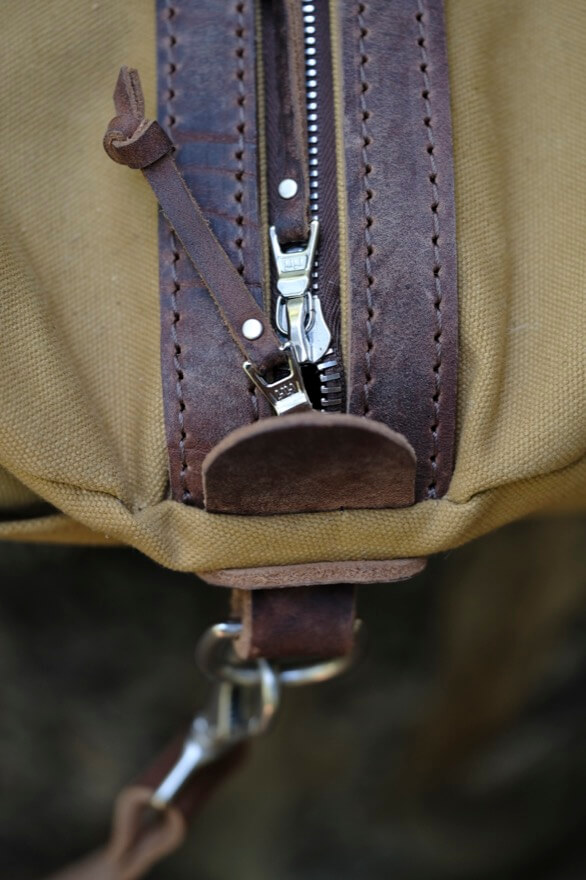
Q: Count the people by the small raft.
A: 0